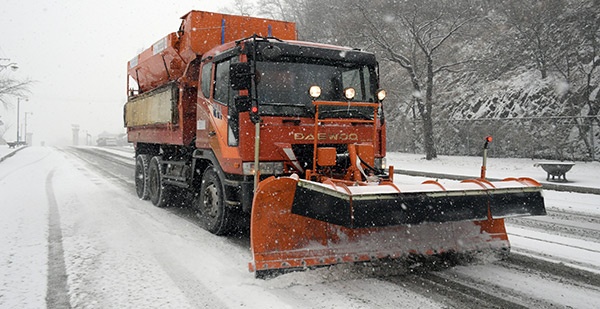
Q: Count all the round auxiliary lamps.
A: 3